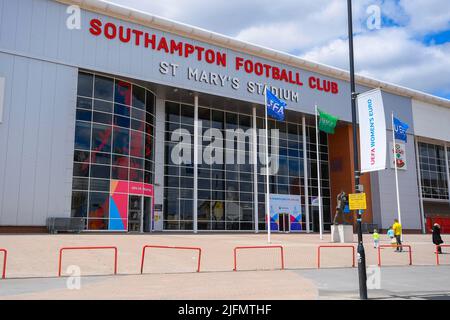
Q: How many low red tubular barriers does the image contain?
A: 7